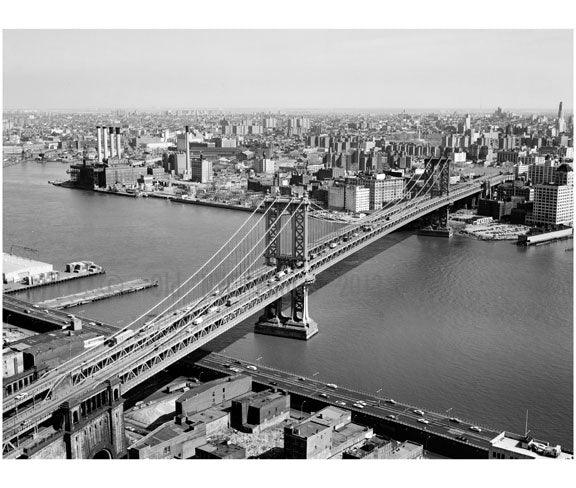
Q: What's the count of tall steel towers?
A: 2